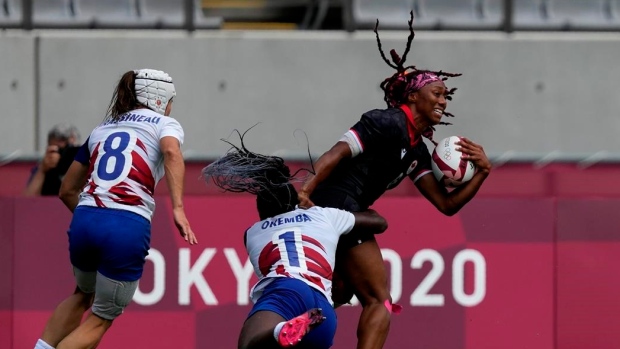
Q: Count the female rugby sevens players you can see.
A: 3